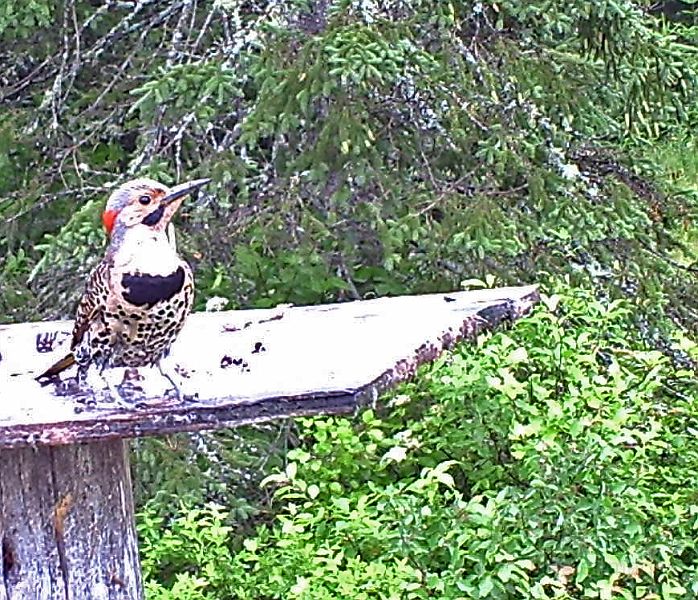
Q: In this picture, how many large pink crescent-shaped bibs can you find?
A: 0